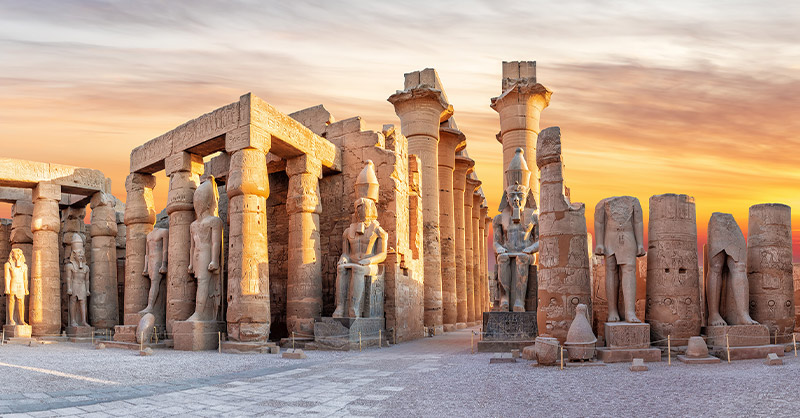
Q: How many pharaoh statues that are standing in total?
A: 6